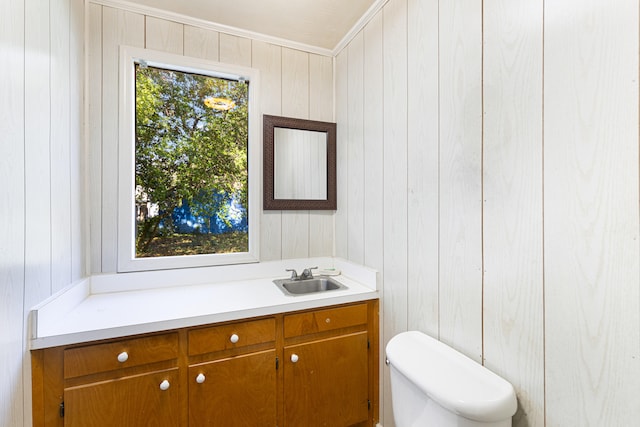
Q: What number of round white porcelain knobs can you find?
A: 5